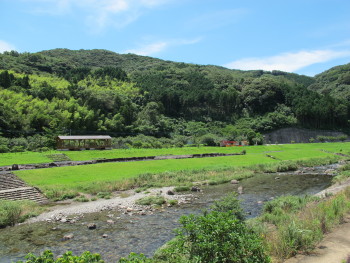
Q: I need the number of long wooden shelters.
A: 1